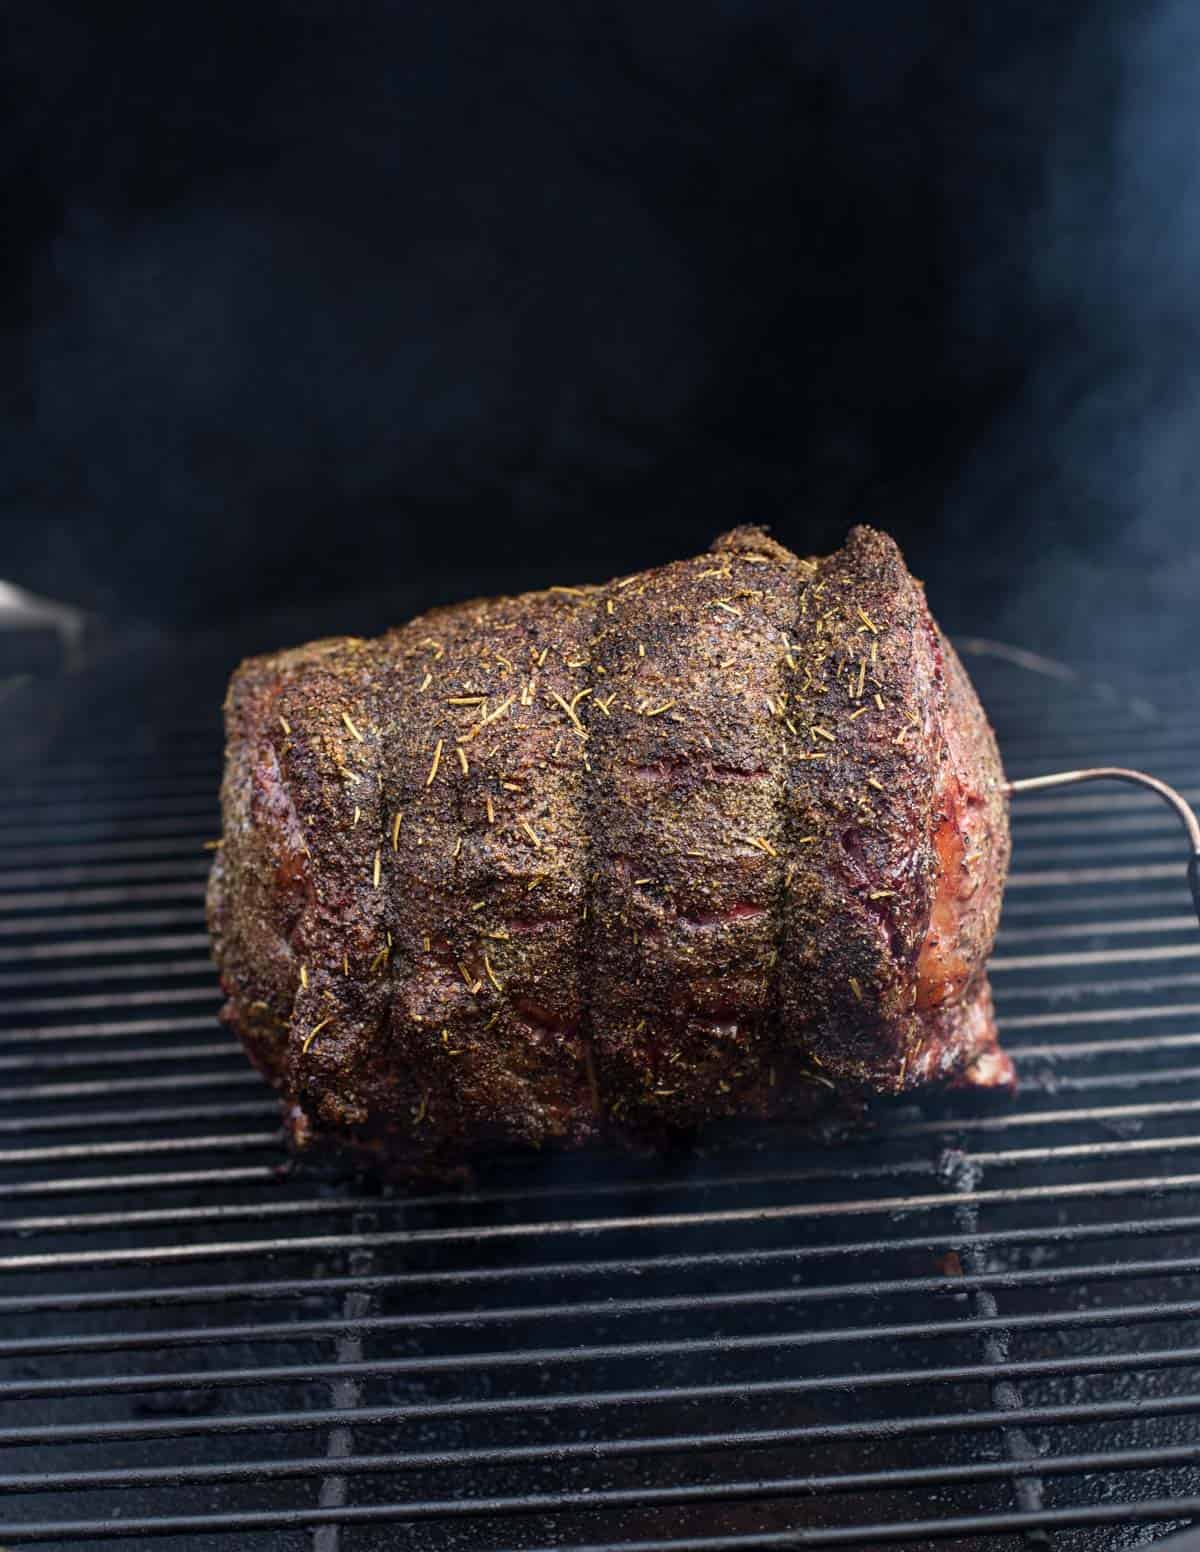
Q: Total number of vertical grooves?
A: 3